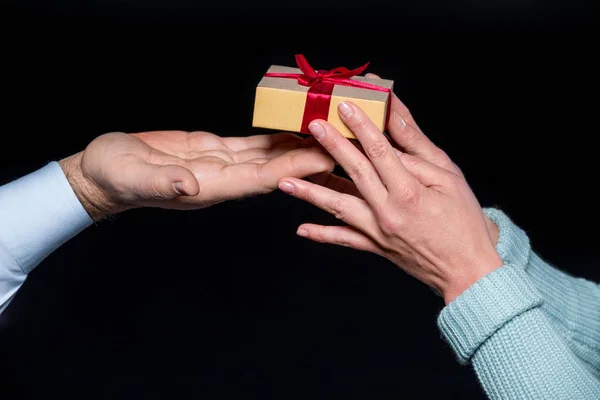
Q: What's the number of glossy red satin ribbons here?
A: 1